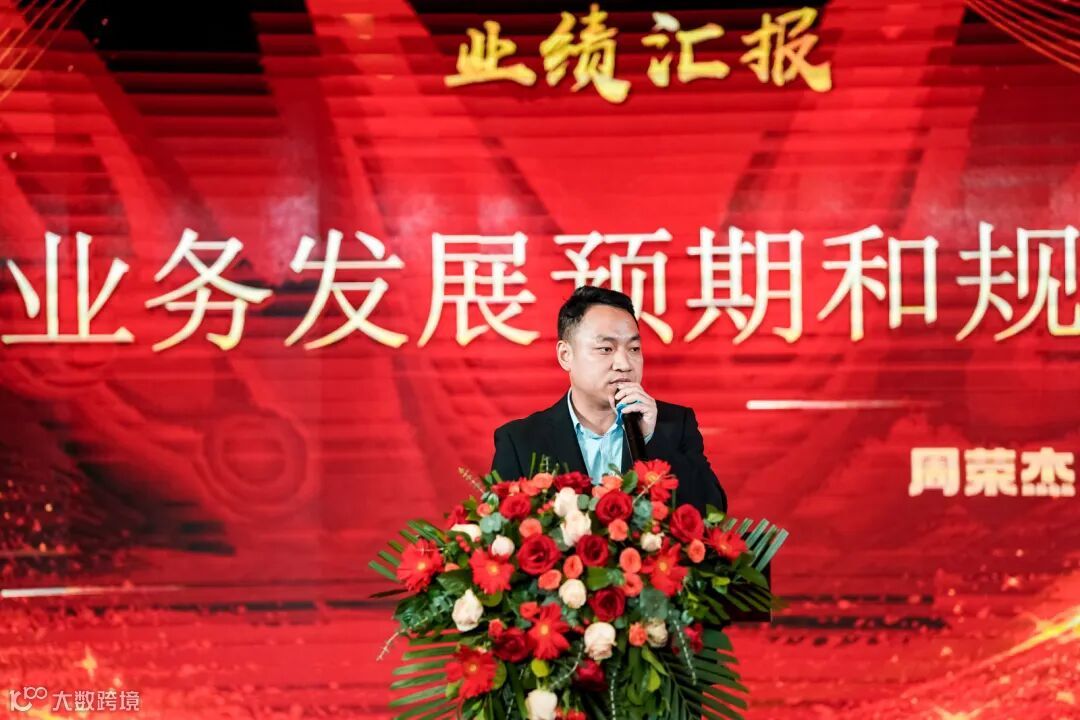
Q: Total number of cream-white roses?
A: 10